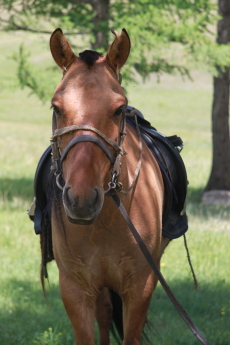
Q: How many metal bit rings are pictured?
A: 2